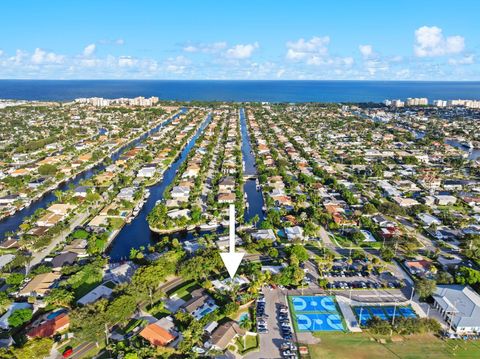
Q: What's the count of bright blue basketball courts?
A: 2